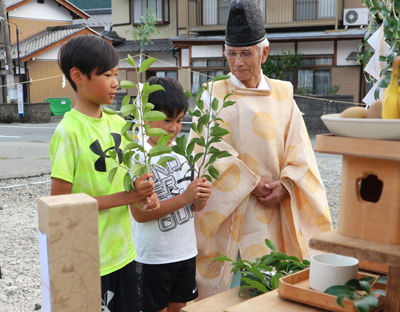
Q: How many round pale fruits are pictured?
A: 2